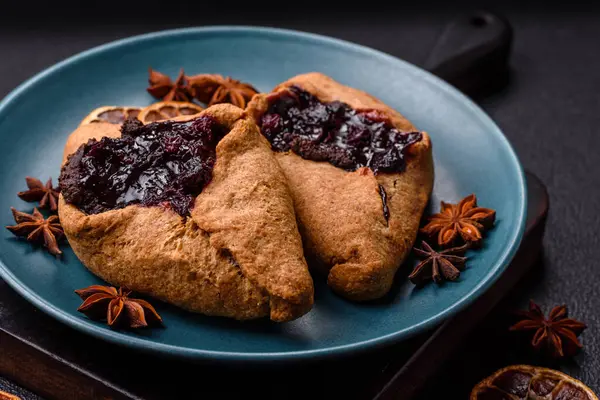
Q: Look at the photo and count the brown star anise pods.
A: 8